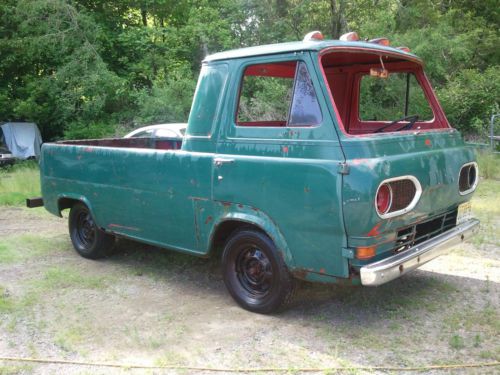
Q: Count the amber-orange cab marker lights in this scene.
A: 4